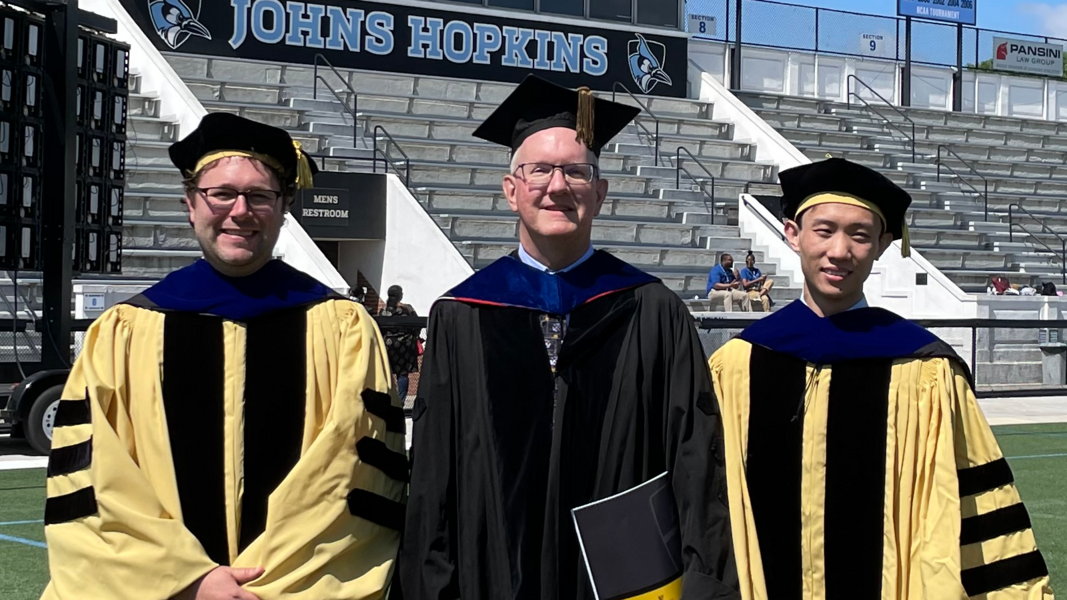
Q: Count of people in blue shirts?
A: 2